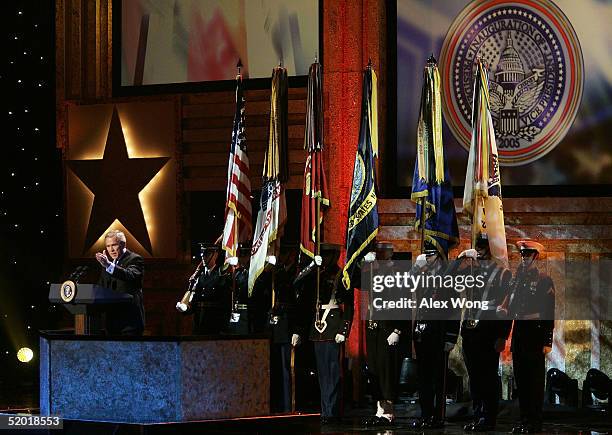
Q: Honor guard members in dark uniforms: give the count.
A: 8